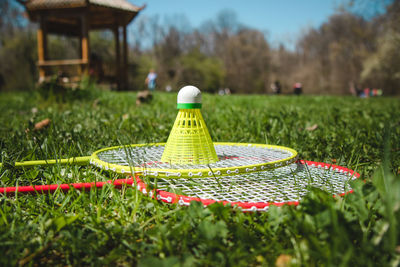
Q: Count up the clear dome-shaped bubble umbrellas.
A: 0